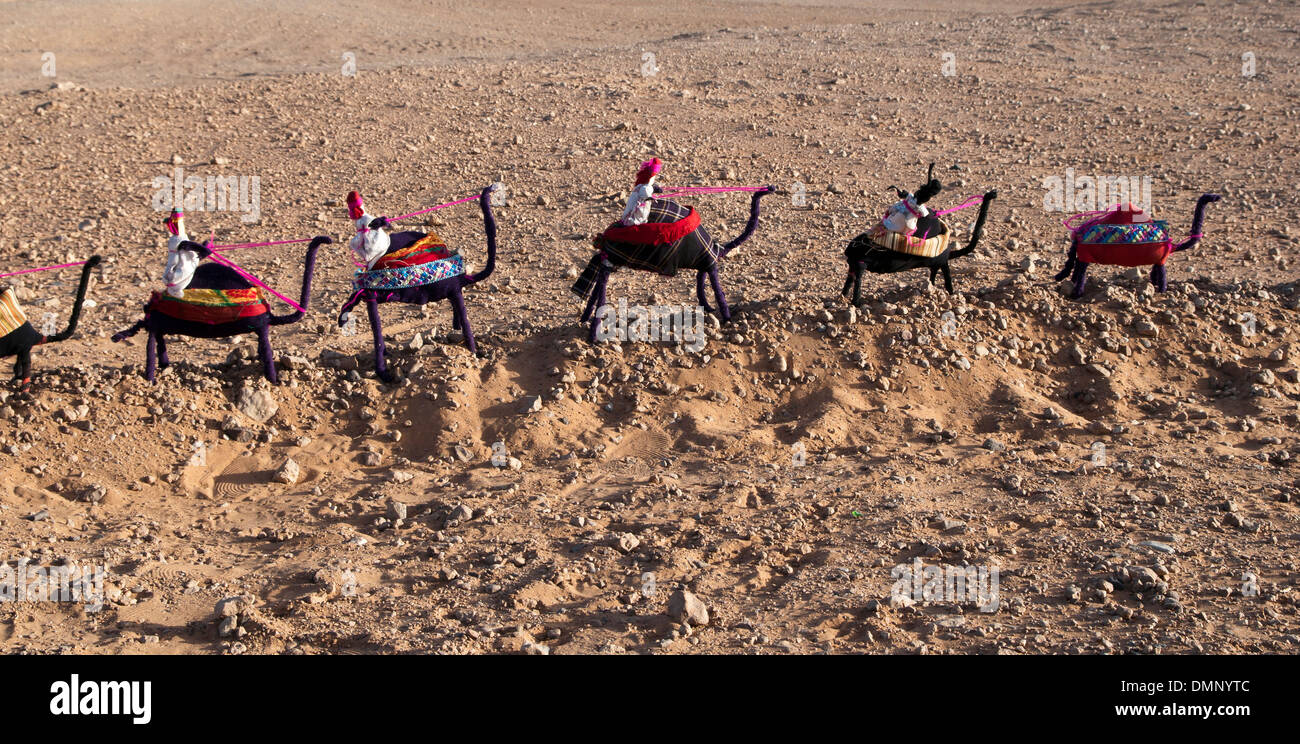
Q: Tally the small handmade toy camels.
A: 6